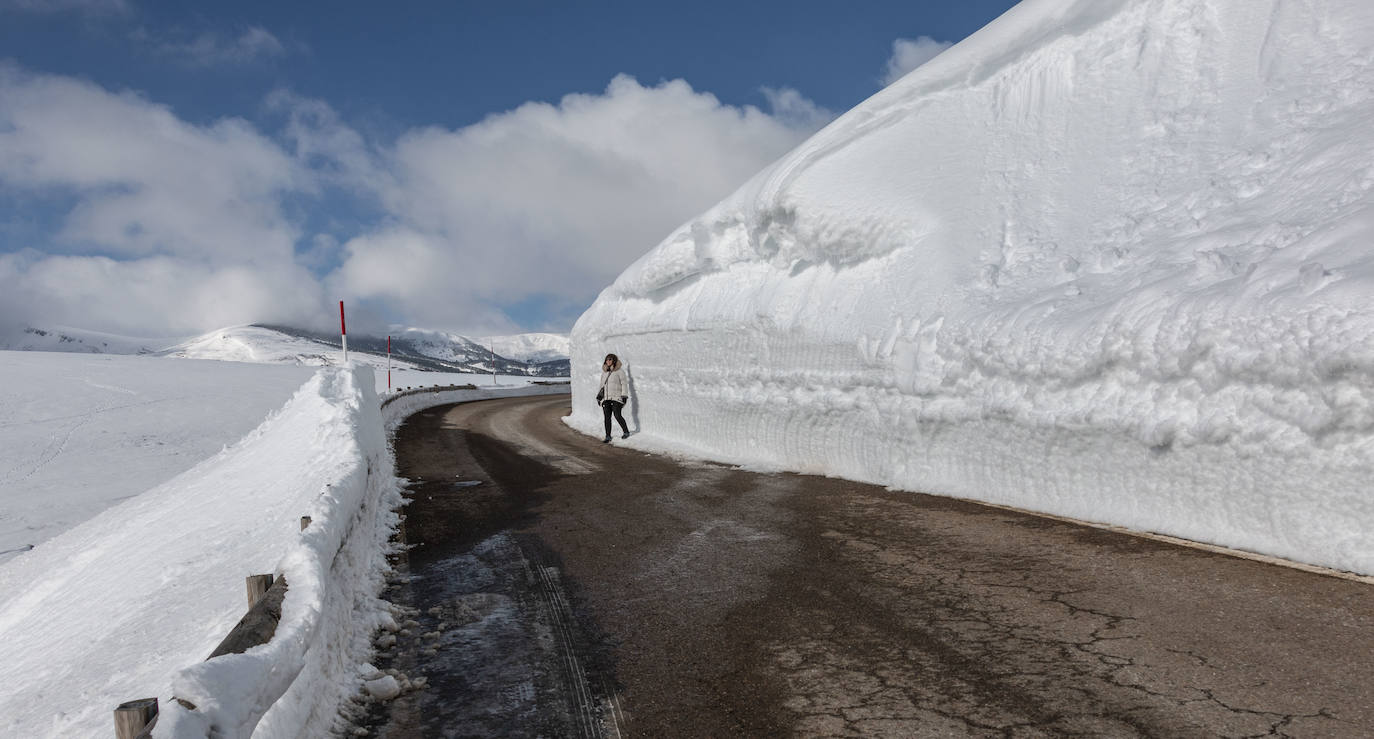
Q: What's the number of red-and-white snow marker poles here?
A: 3